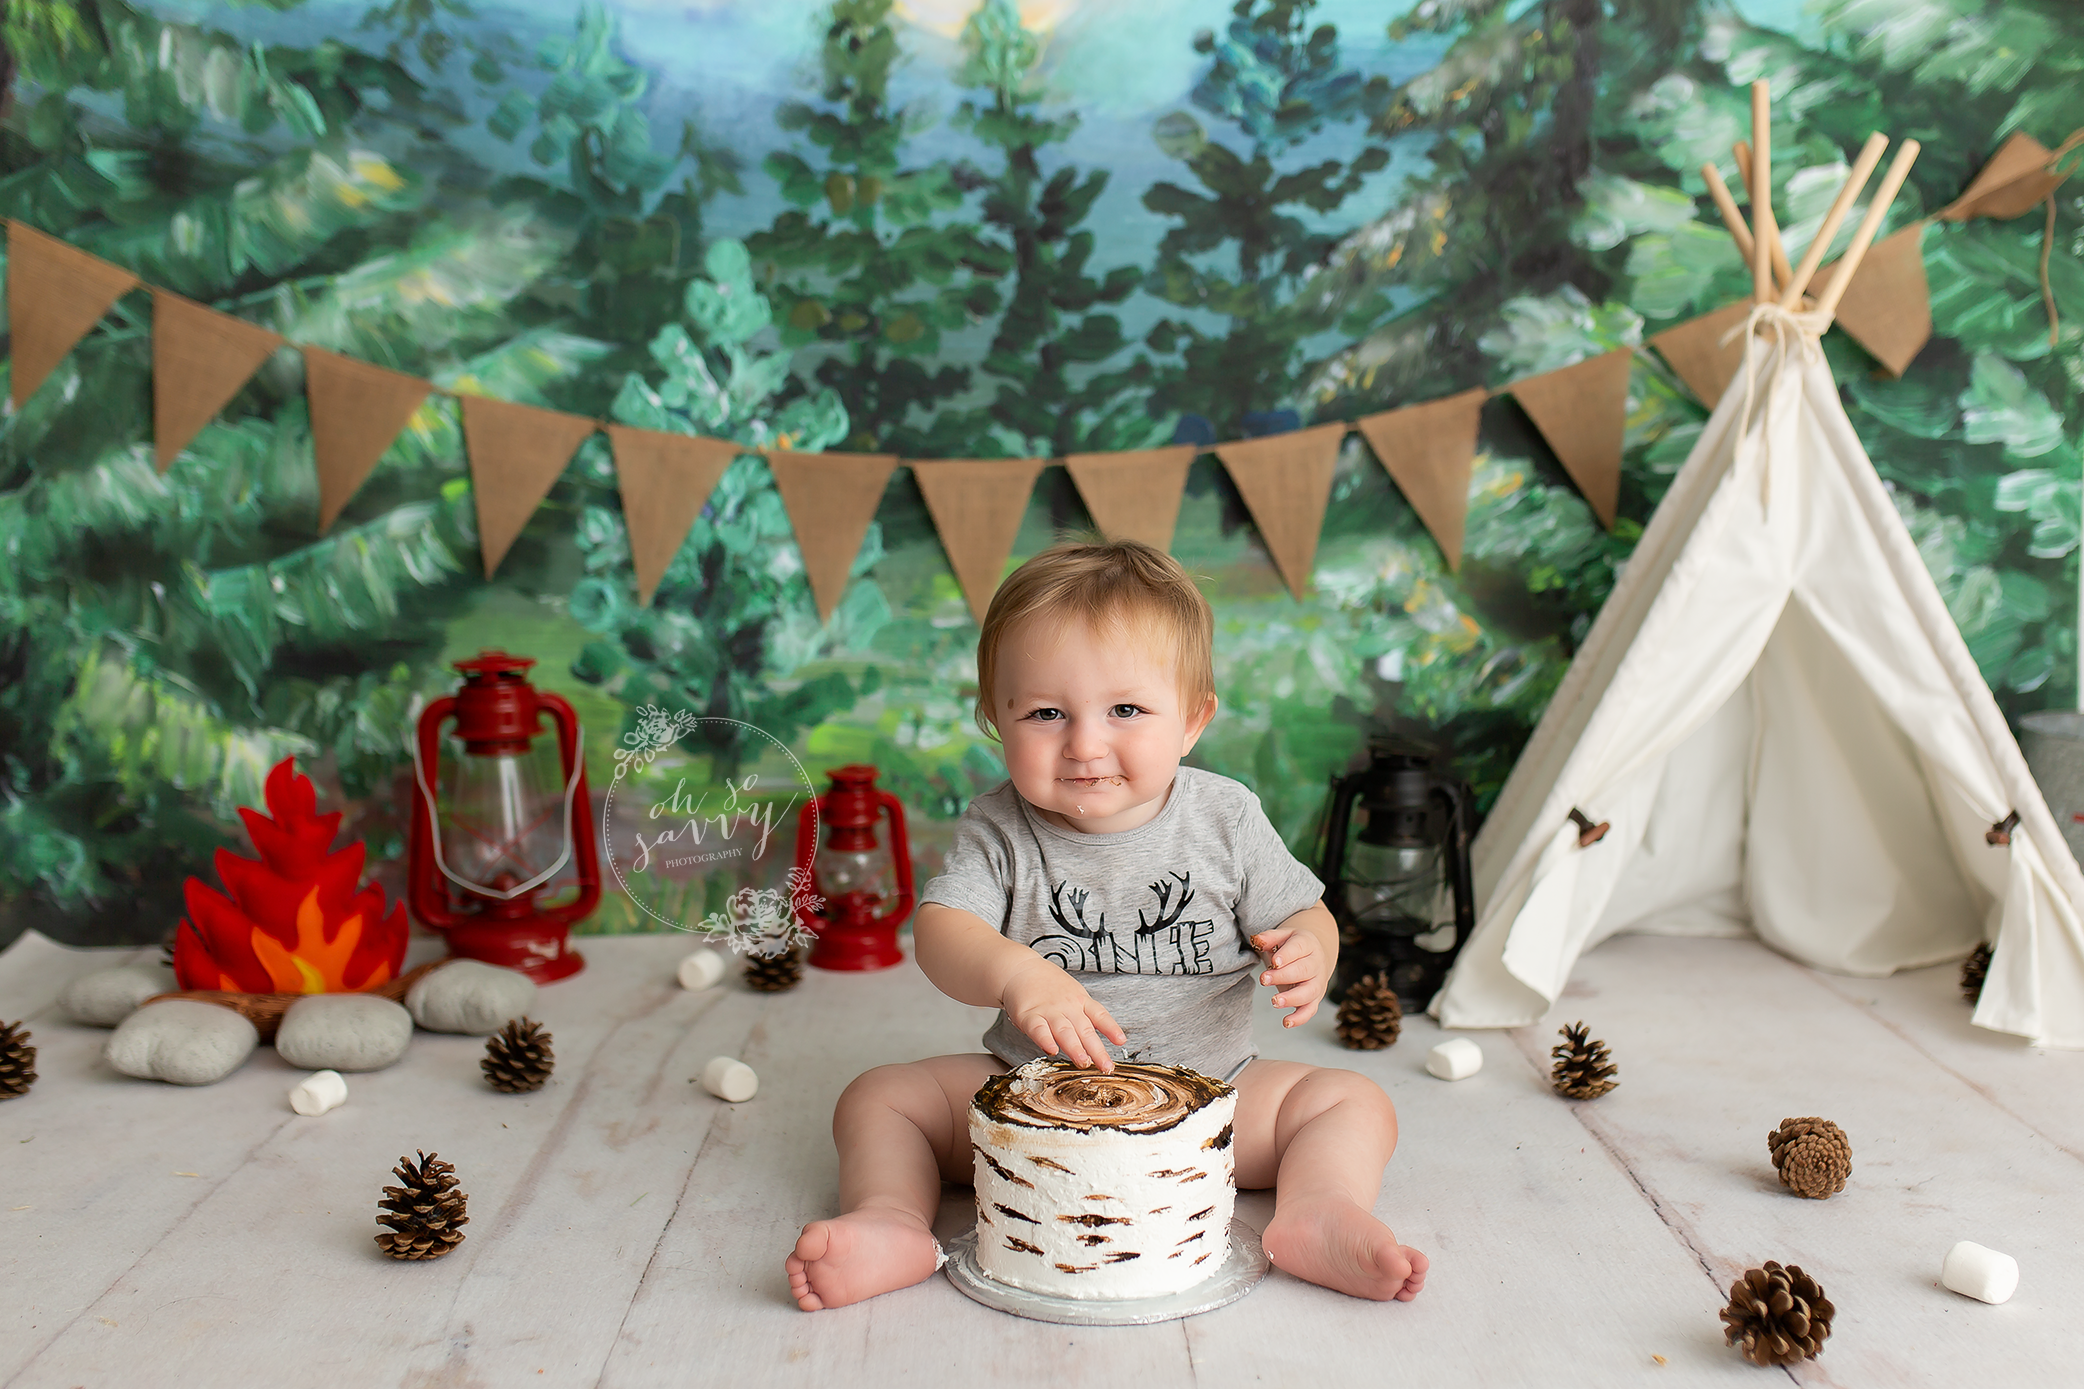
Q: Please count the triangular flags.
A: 14